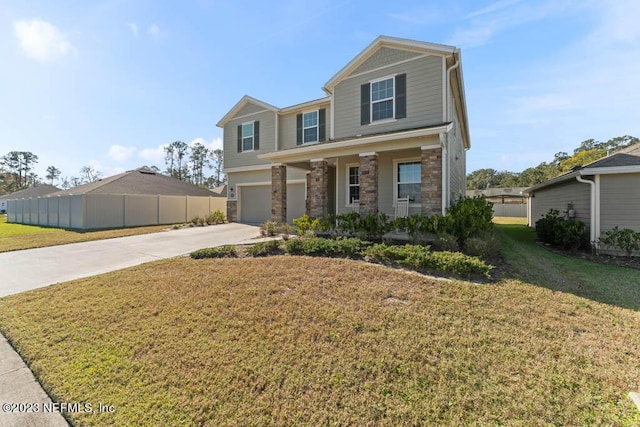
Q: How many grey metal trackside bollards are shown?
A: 0